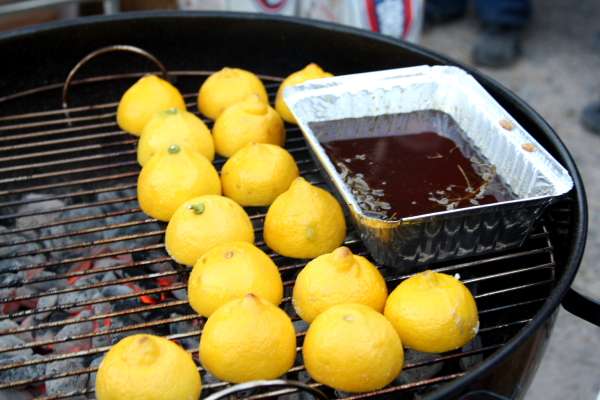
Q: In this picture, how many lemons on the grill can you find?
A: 15